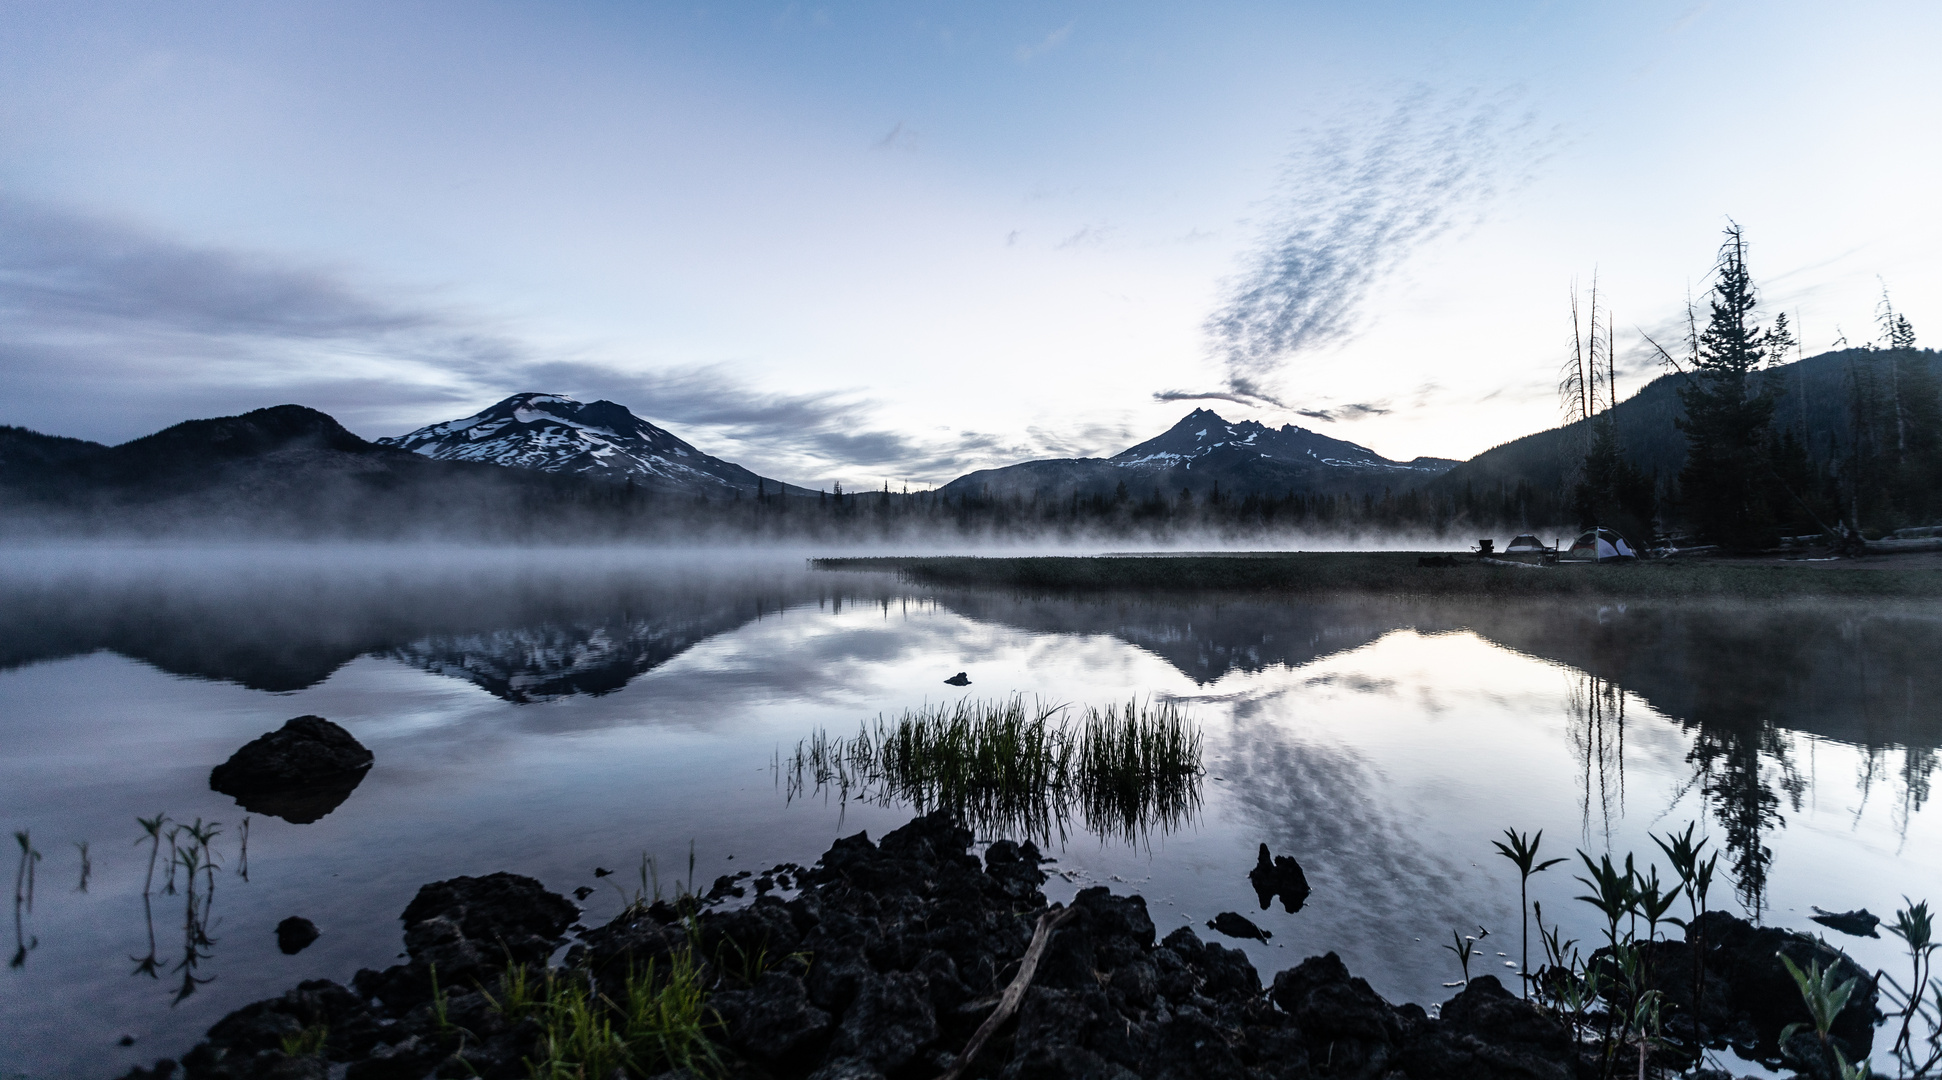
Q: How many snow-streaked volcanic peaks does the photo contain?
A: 2